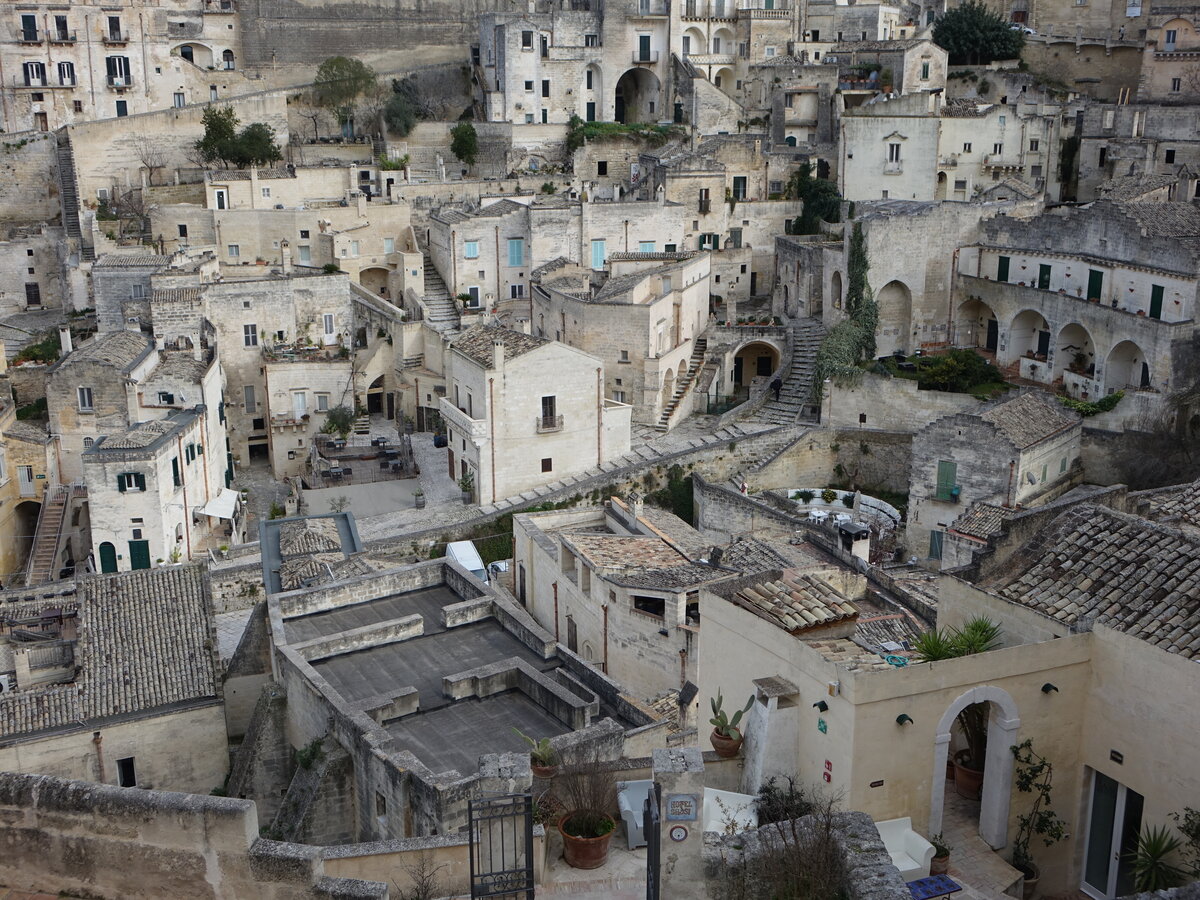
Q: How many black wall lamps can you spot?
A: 3